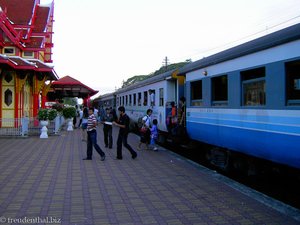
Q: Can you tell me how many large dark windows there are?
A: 4